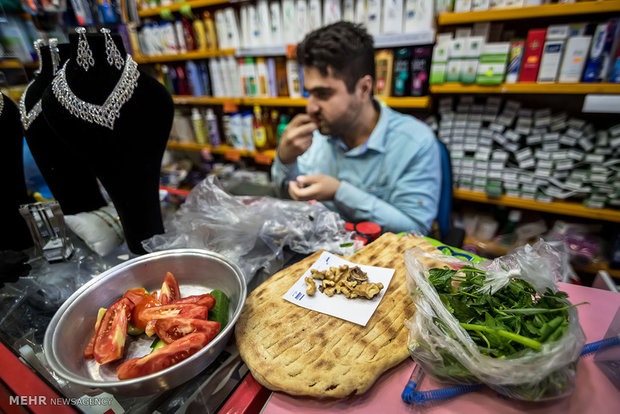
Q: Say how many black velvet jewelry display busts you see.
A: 3